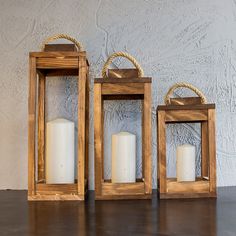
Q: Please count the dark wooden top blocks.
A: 3